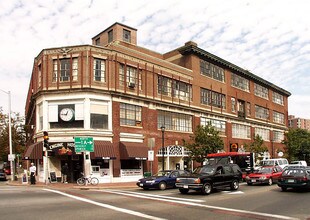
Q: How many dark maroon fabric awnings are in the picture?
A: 3